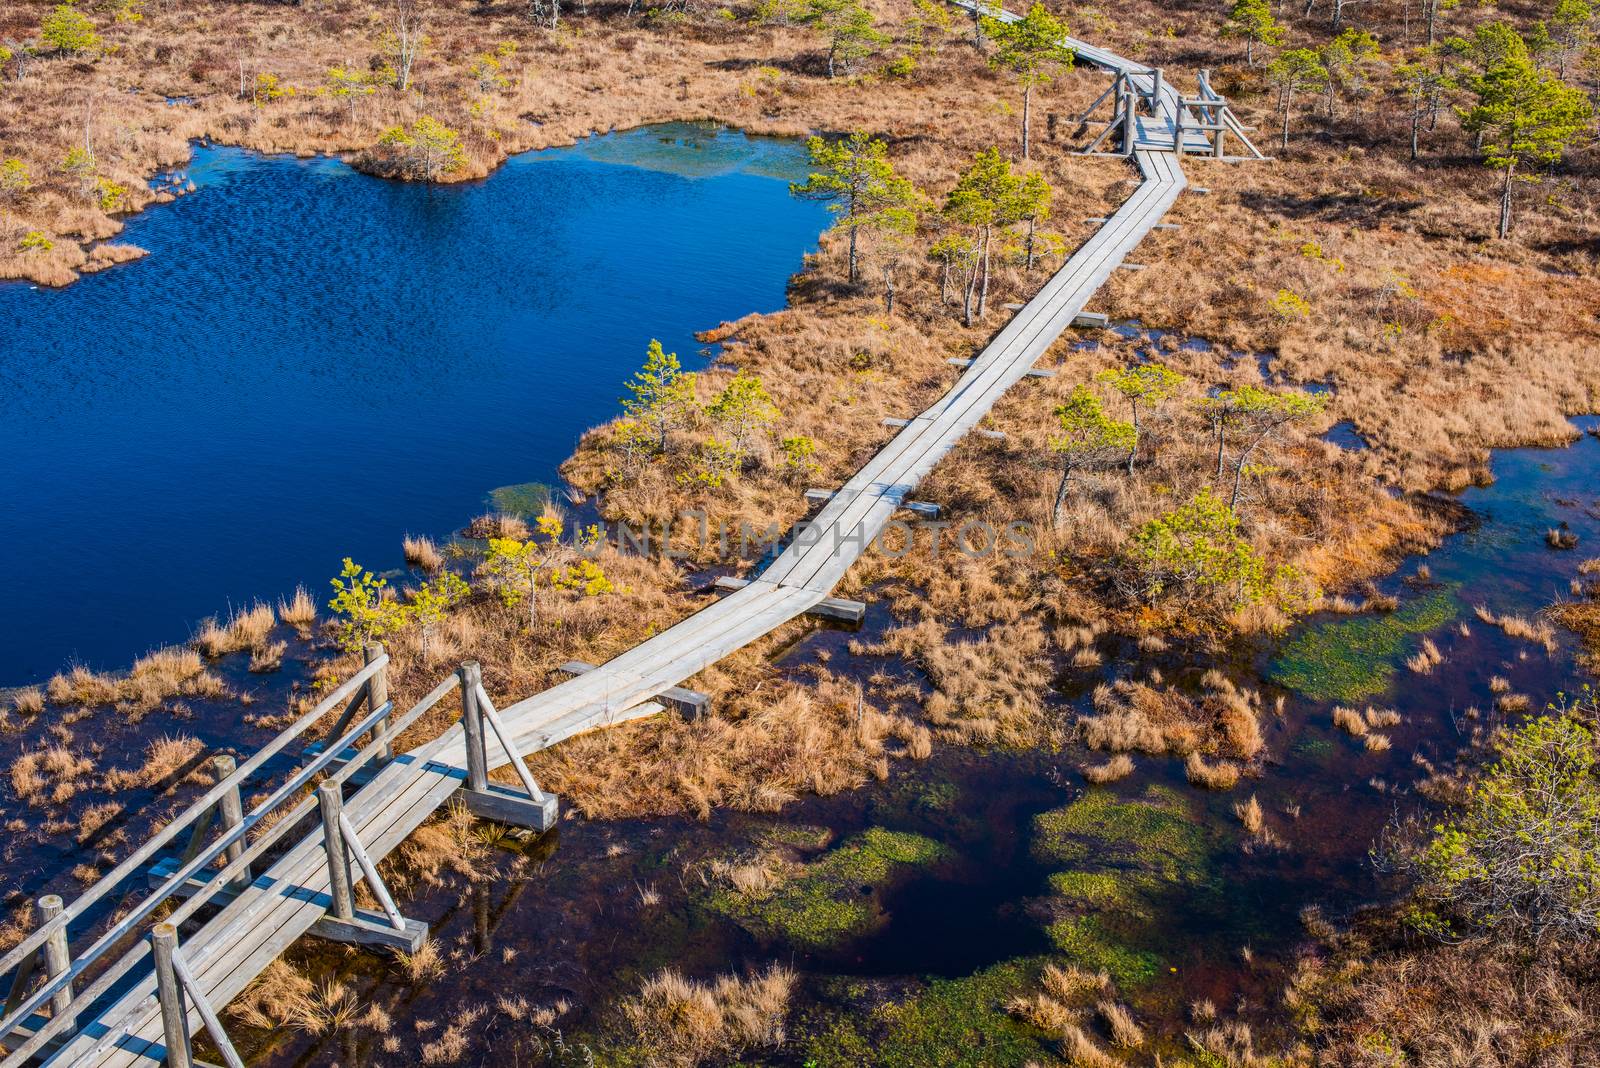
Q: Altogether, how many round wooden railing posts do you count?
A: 12